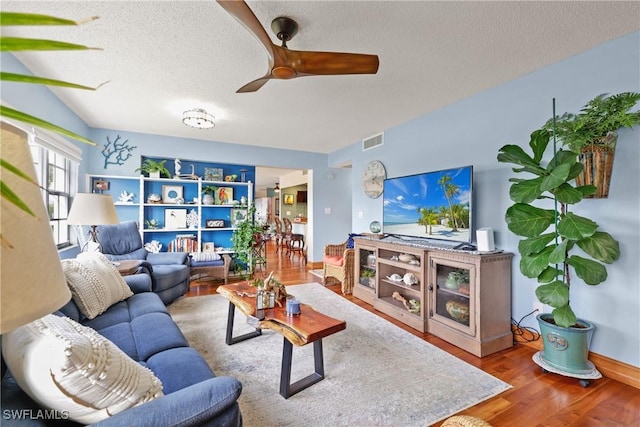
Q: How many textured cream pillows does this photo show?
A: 2